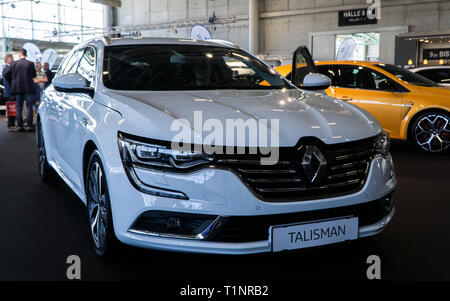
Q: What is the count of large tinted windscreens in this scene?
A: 1